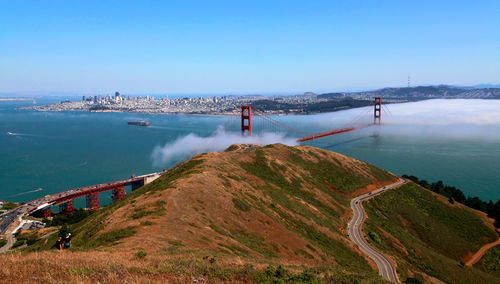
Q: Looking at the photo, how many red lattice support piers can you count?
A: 4